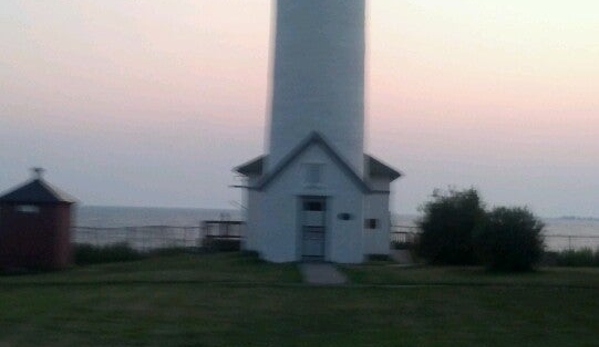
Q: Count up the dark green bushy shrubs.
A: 2